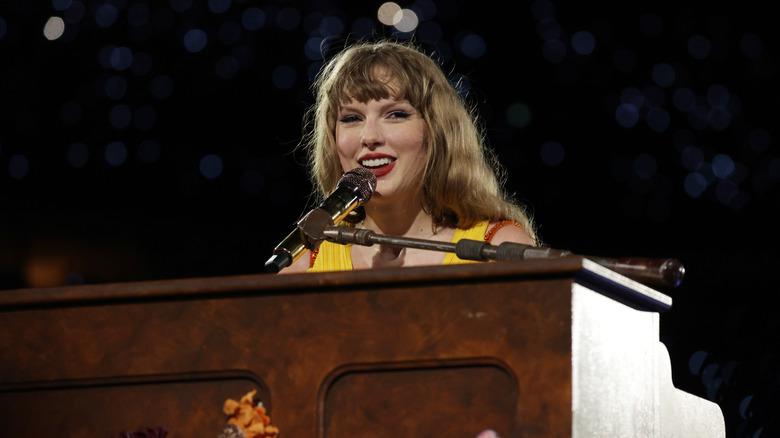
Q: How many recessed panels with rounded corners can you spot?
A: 2